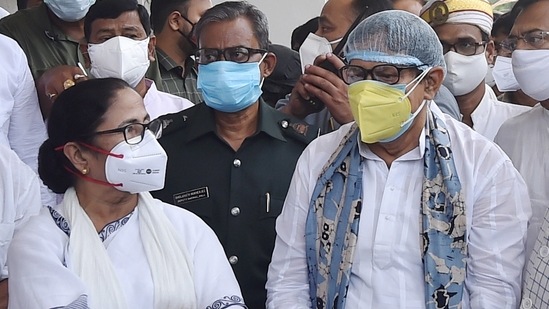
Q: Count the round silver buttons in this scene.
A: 4